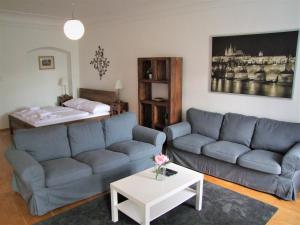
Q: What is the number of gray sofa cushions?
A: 12